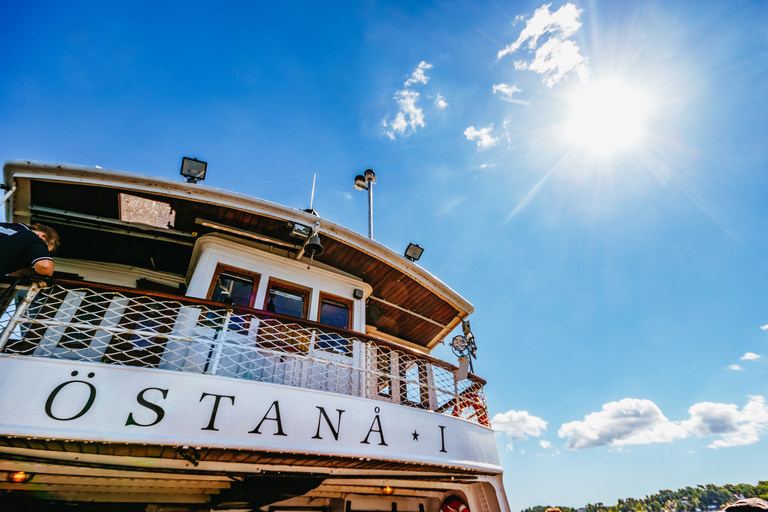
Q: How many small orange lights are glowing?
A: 2